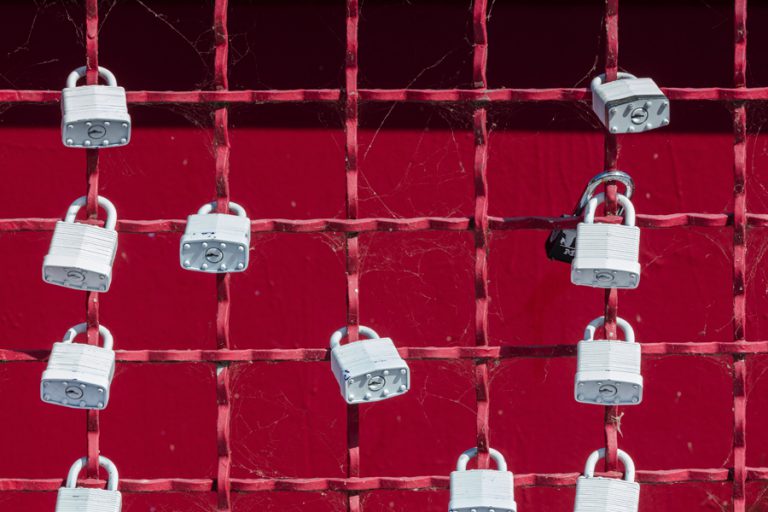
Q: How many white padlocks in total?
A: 11